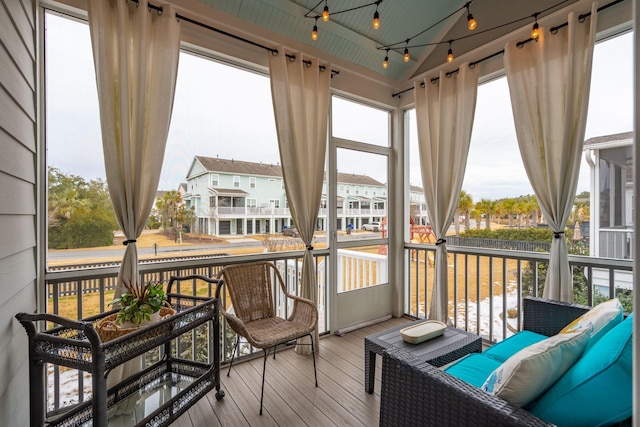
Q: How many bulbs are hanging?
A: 8